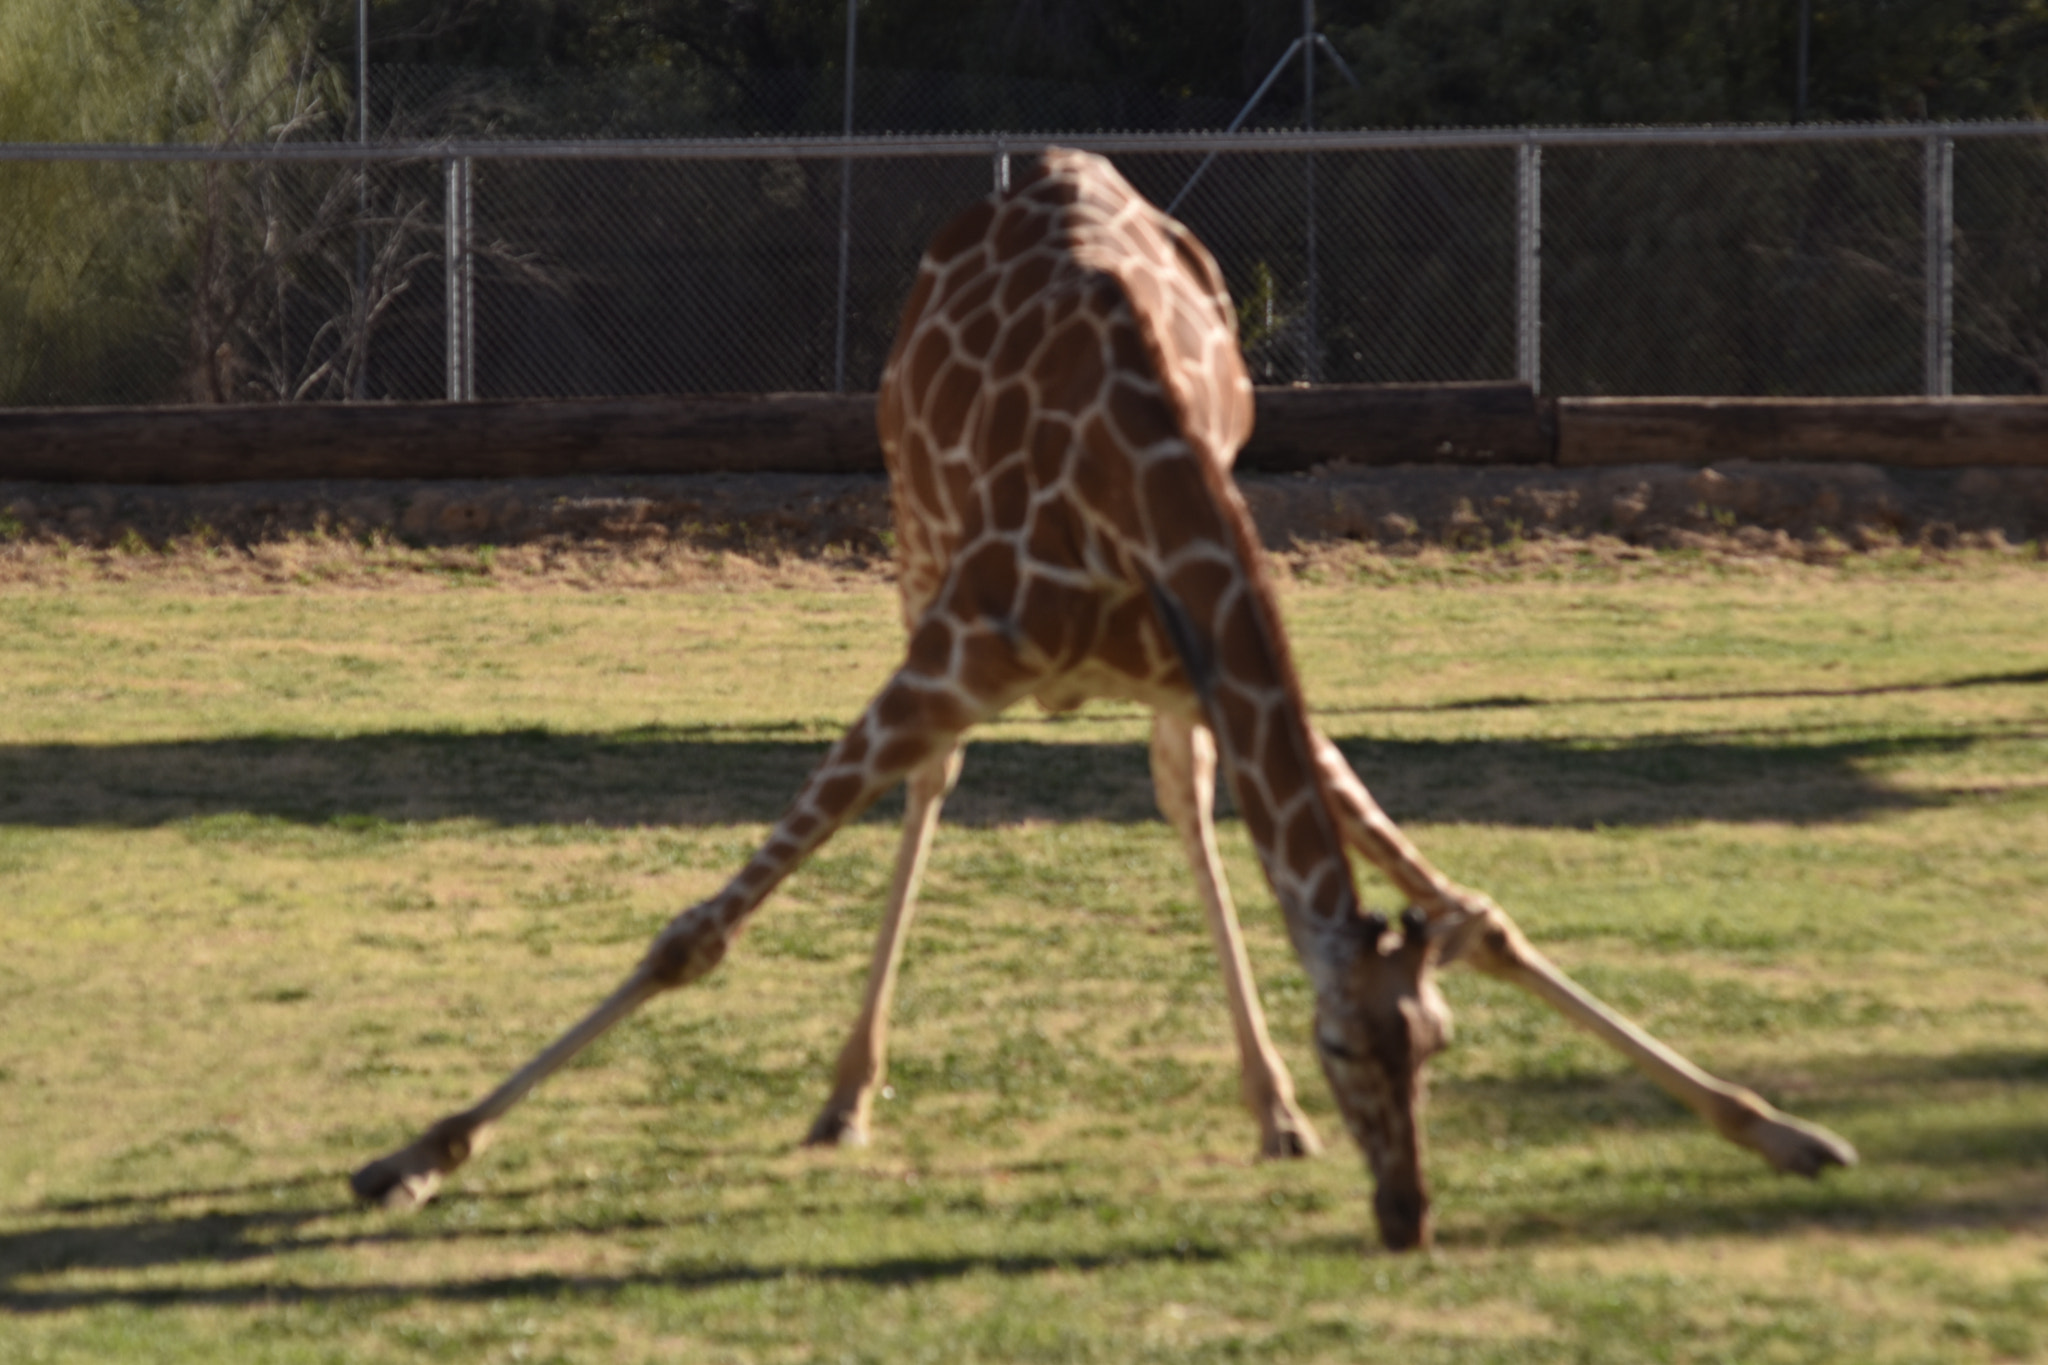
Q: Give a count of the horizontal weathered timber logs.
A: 2